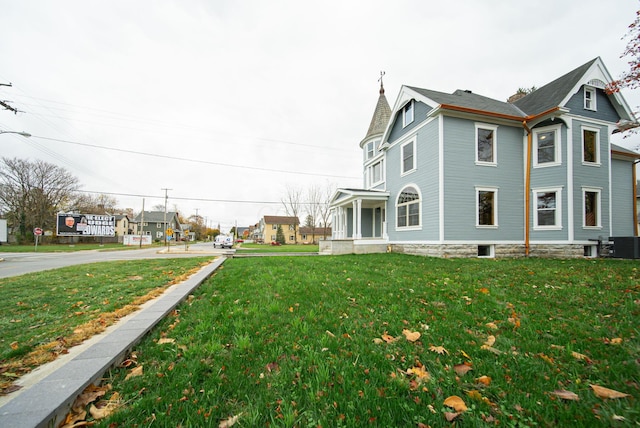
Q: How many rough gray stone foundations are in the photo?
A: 1